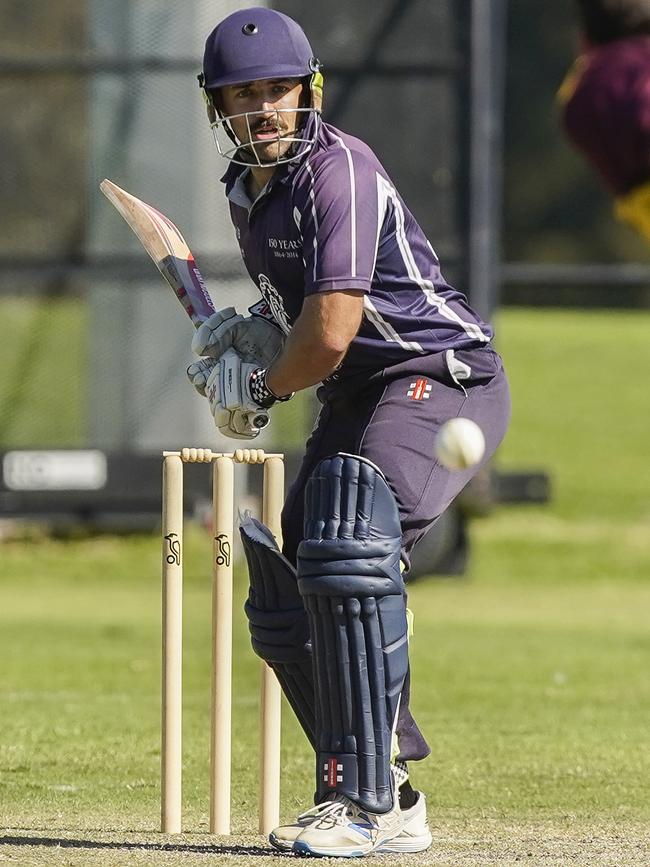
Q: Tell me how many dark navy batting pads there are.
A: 2